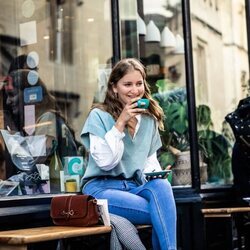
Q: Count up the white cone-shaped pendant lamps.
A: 4